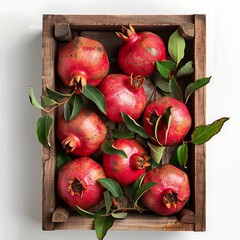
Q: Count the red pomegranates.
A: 8